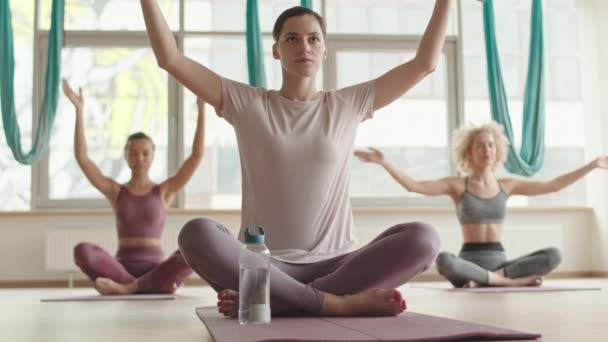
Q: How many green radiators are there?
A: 0